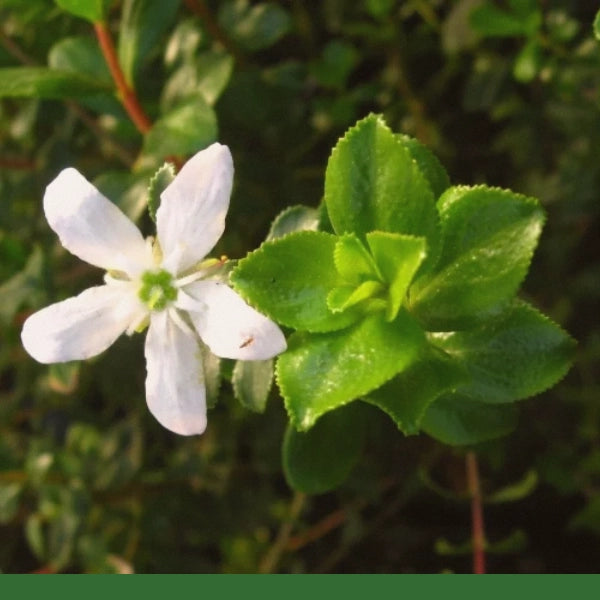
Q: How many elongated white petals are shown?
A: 5